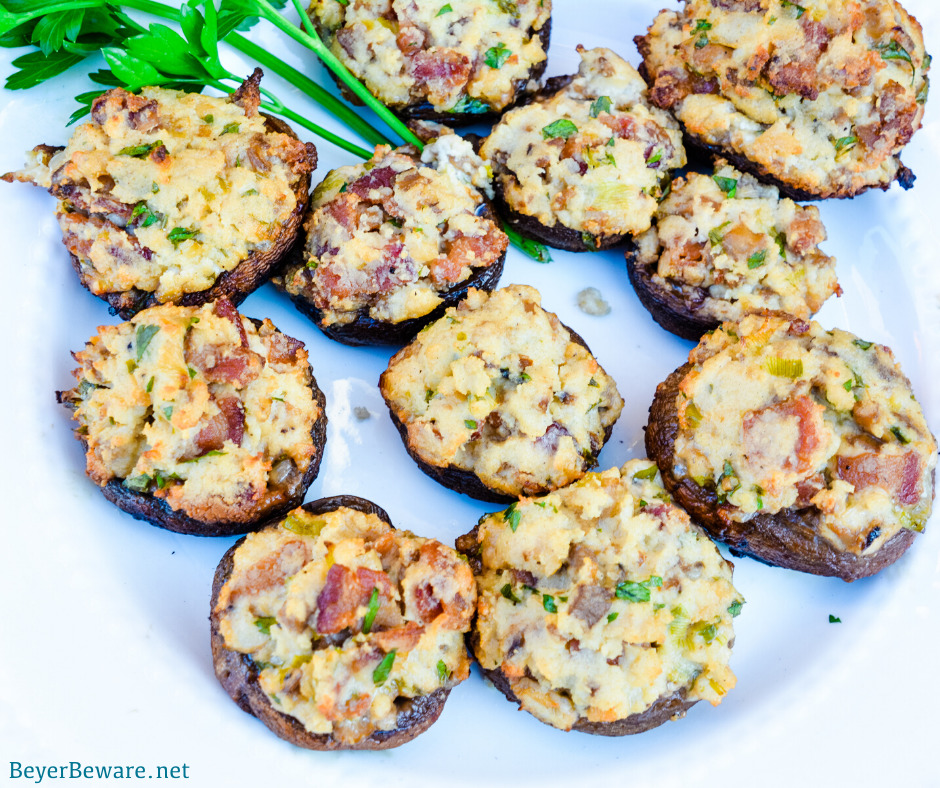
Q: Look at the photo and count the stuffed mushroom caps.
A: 11